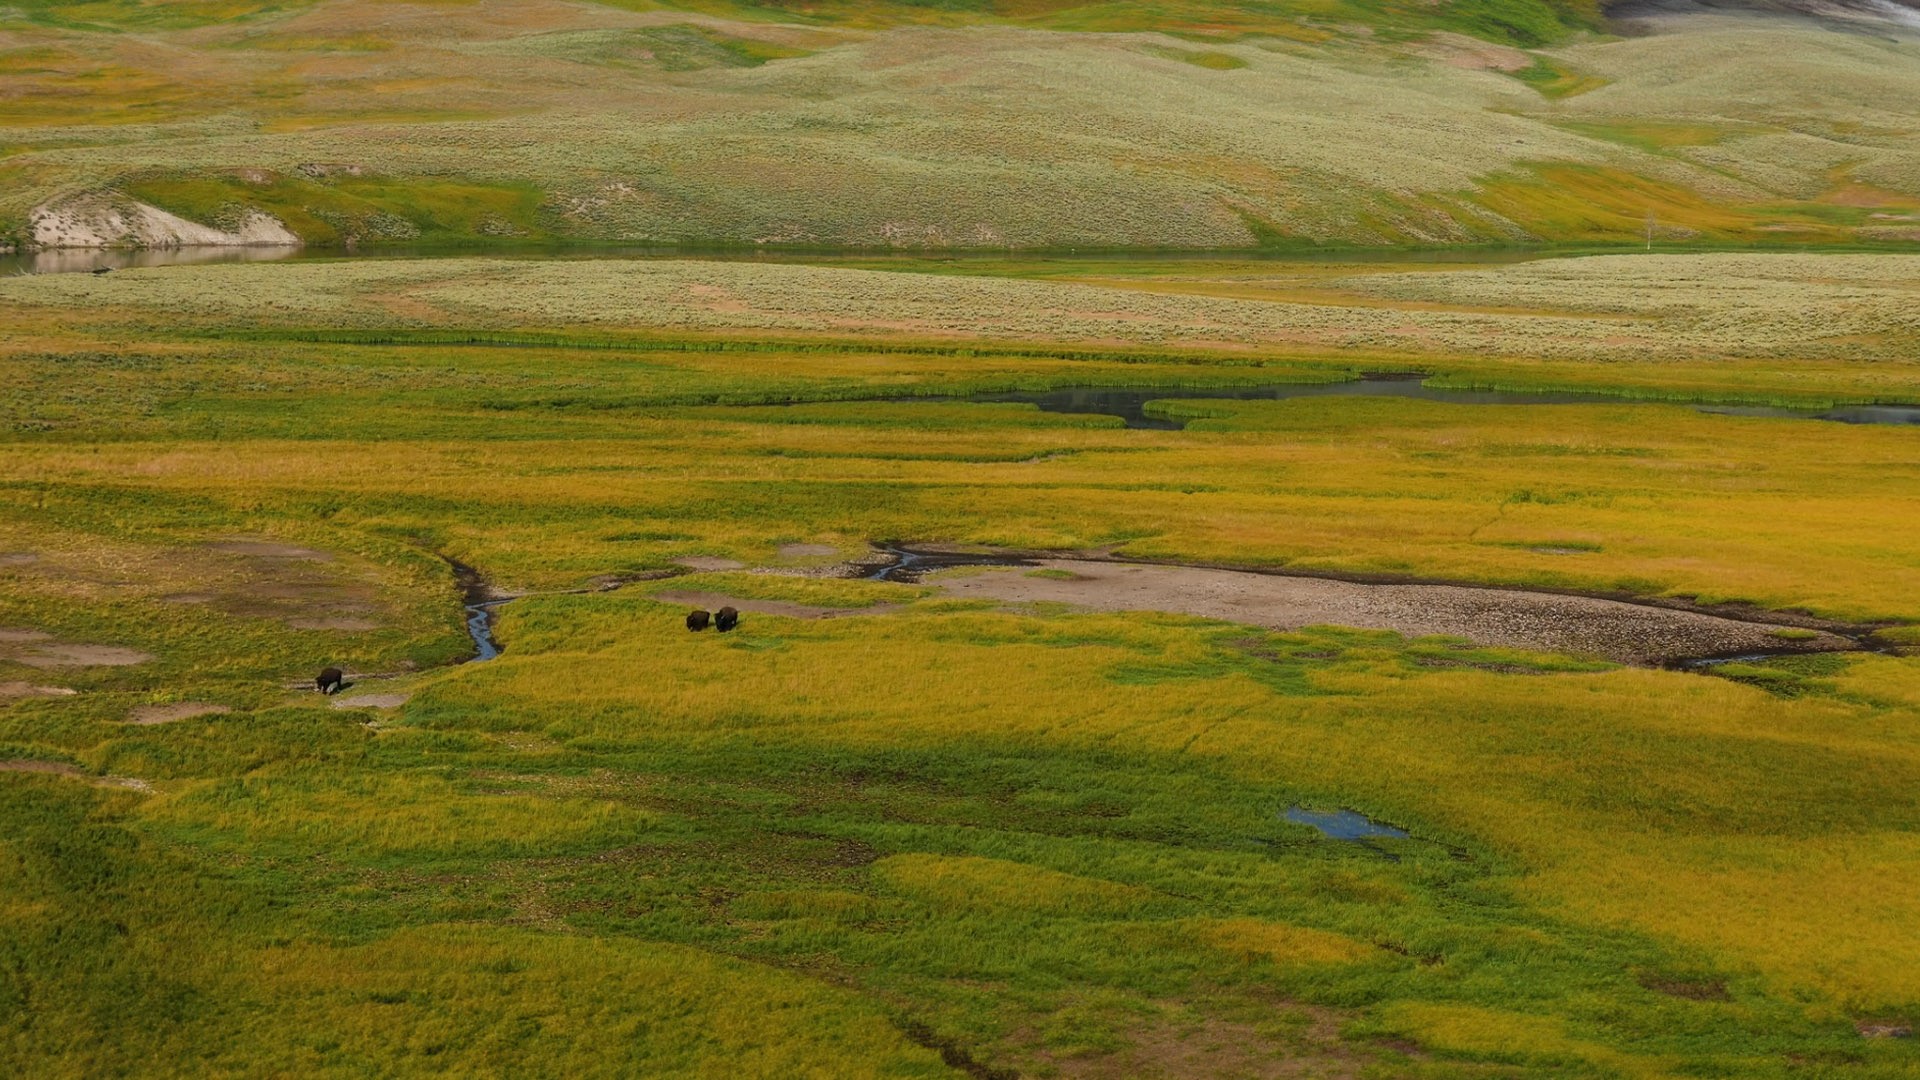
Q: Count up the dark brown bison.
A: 3